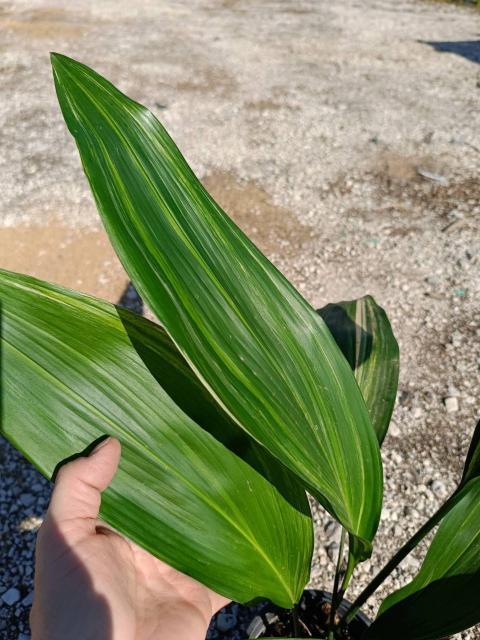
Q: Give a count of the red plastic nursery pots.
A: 0